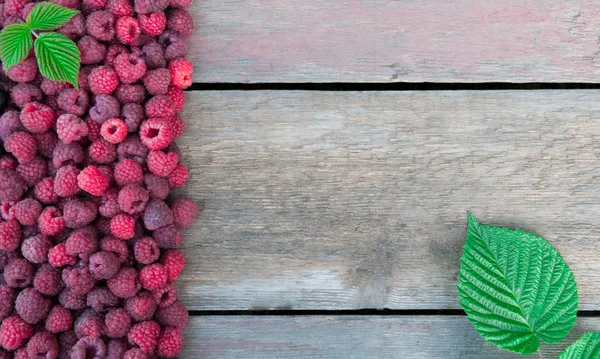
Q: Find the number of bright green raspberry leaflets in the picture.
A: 5